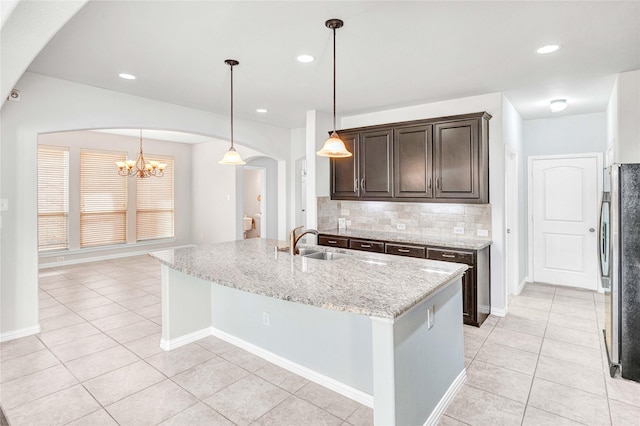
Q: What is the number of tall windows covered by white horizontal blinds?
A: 3